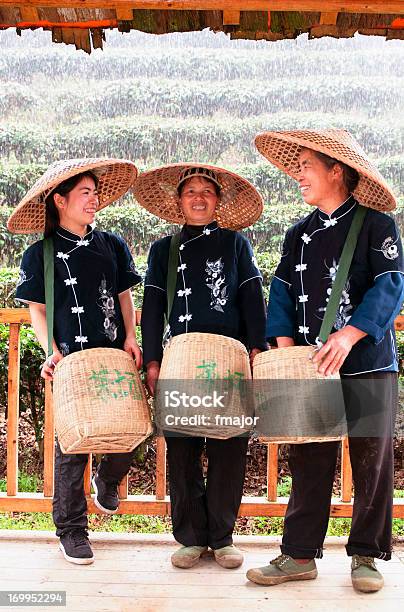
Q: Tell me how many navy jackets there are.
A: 3